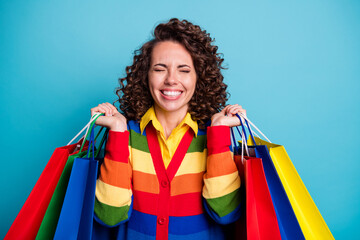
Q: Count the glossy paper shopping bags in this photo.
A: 6